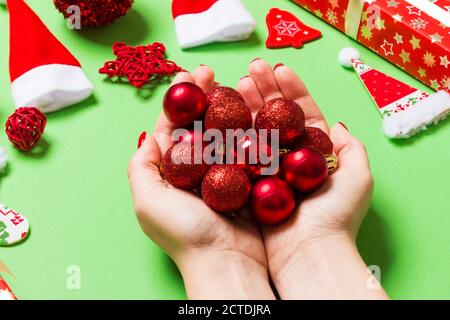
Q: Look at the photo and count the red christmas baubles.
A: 11